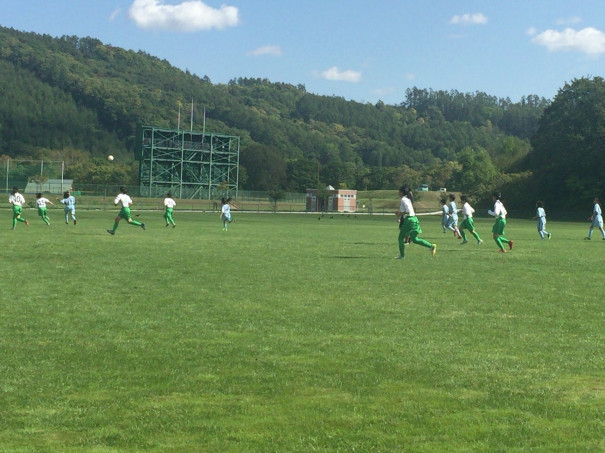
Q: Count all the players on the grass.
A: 13